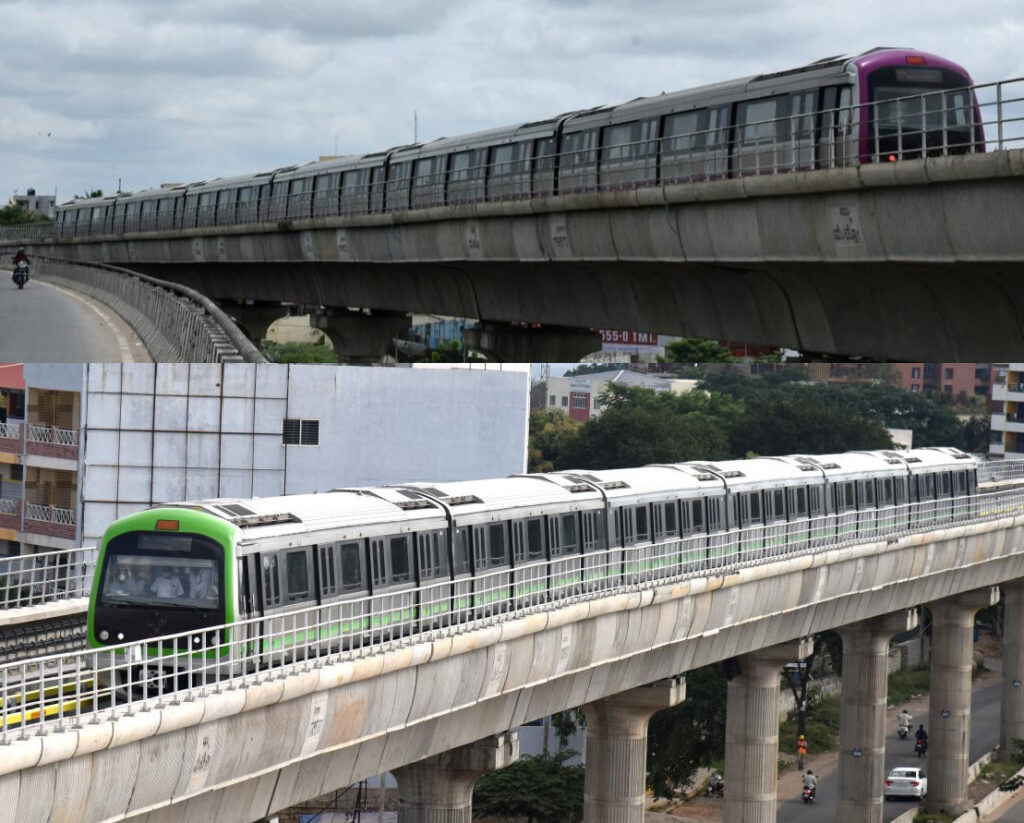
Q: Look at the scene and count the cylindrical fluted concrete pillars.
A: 6